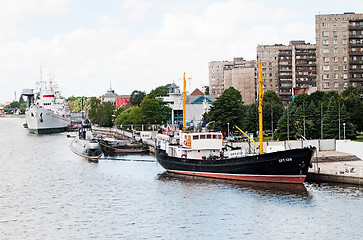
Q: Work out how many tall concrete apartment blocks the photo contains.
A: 3